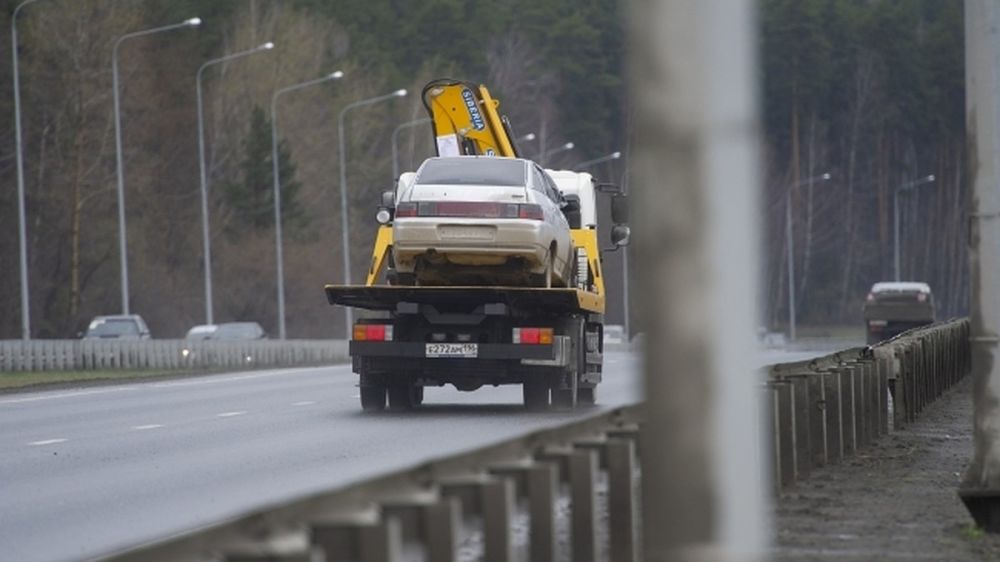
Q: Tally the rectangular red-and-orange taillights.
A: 2